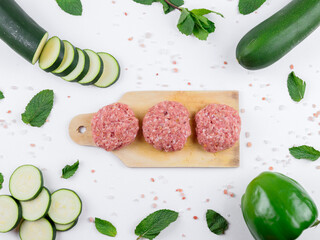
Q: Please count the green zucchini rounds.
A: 11